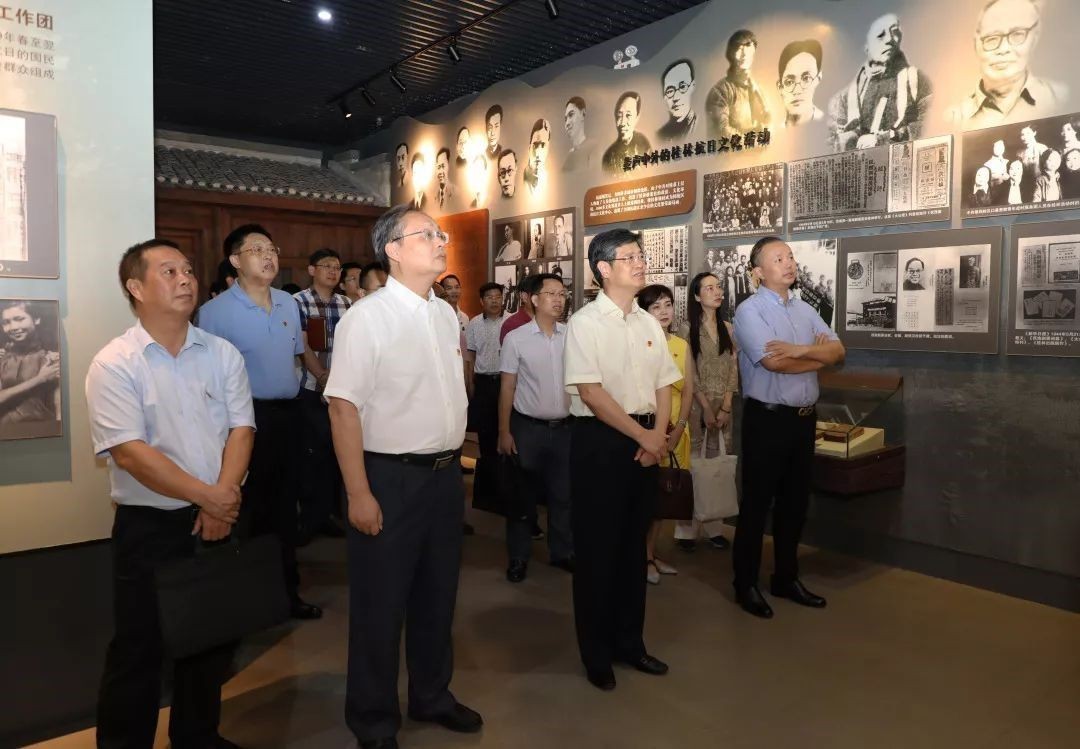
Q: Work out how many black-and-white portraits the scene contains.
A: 15